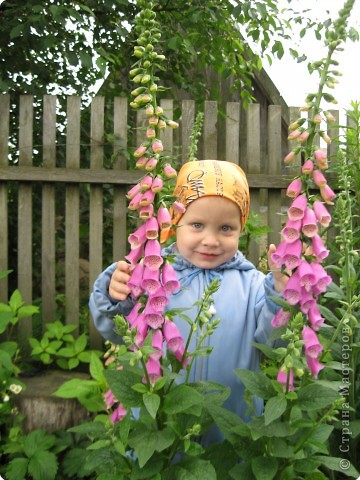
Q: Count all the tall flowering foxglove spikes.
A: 2